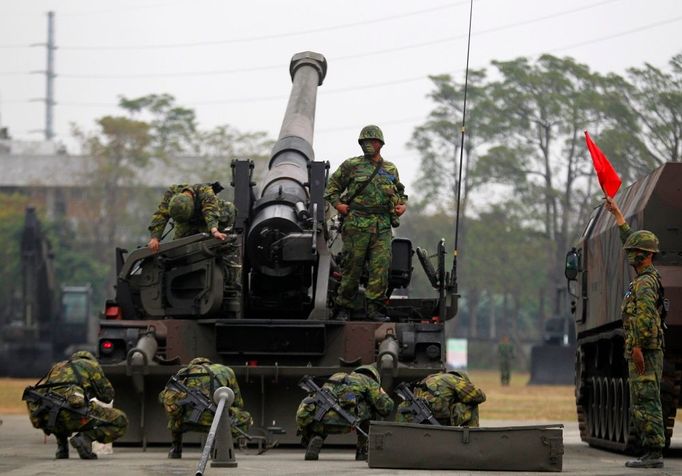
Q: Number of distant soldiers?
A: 1